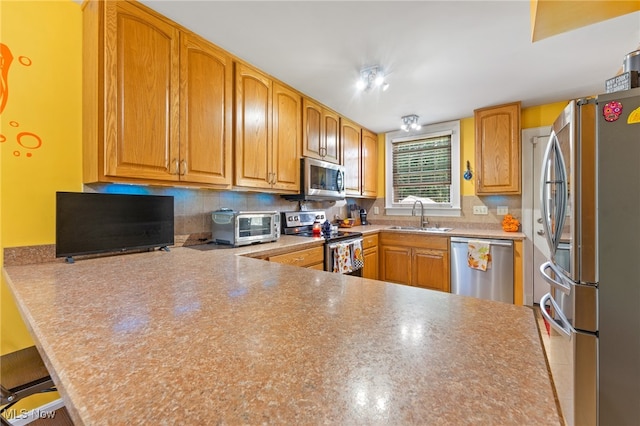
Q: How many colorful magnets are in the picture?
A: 2